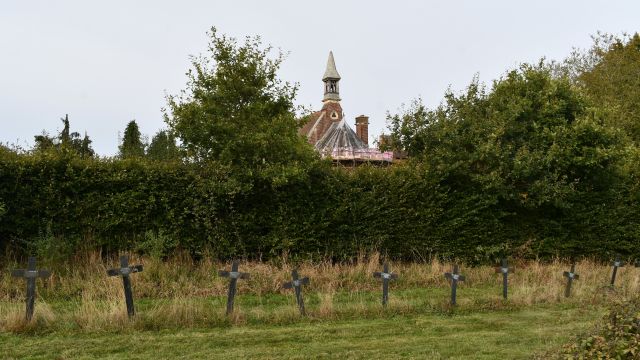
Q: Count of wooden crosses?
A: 9